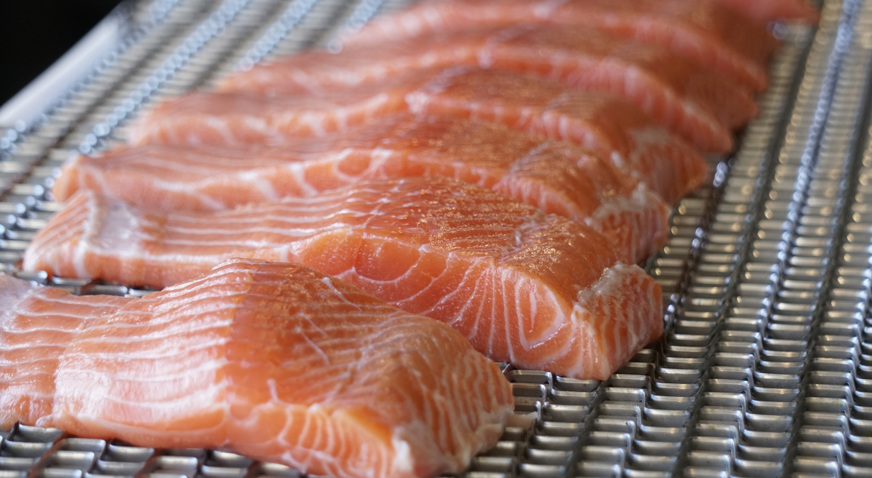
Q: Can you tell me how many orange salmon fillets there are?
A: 7